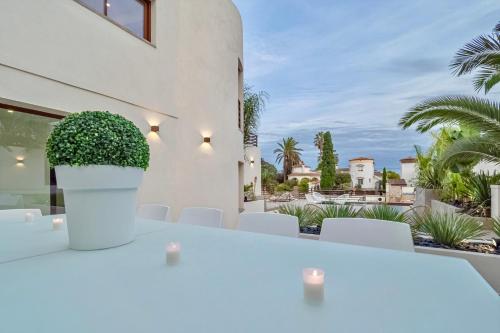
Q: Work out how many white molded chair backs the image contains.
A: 5